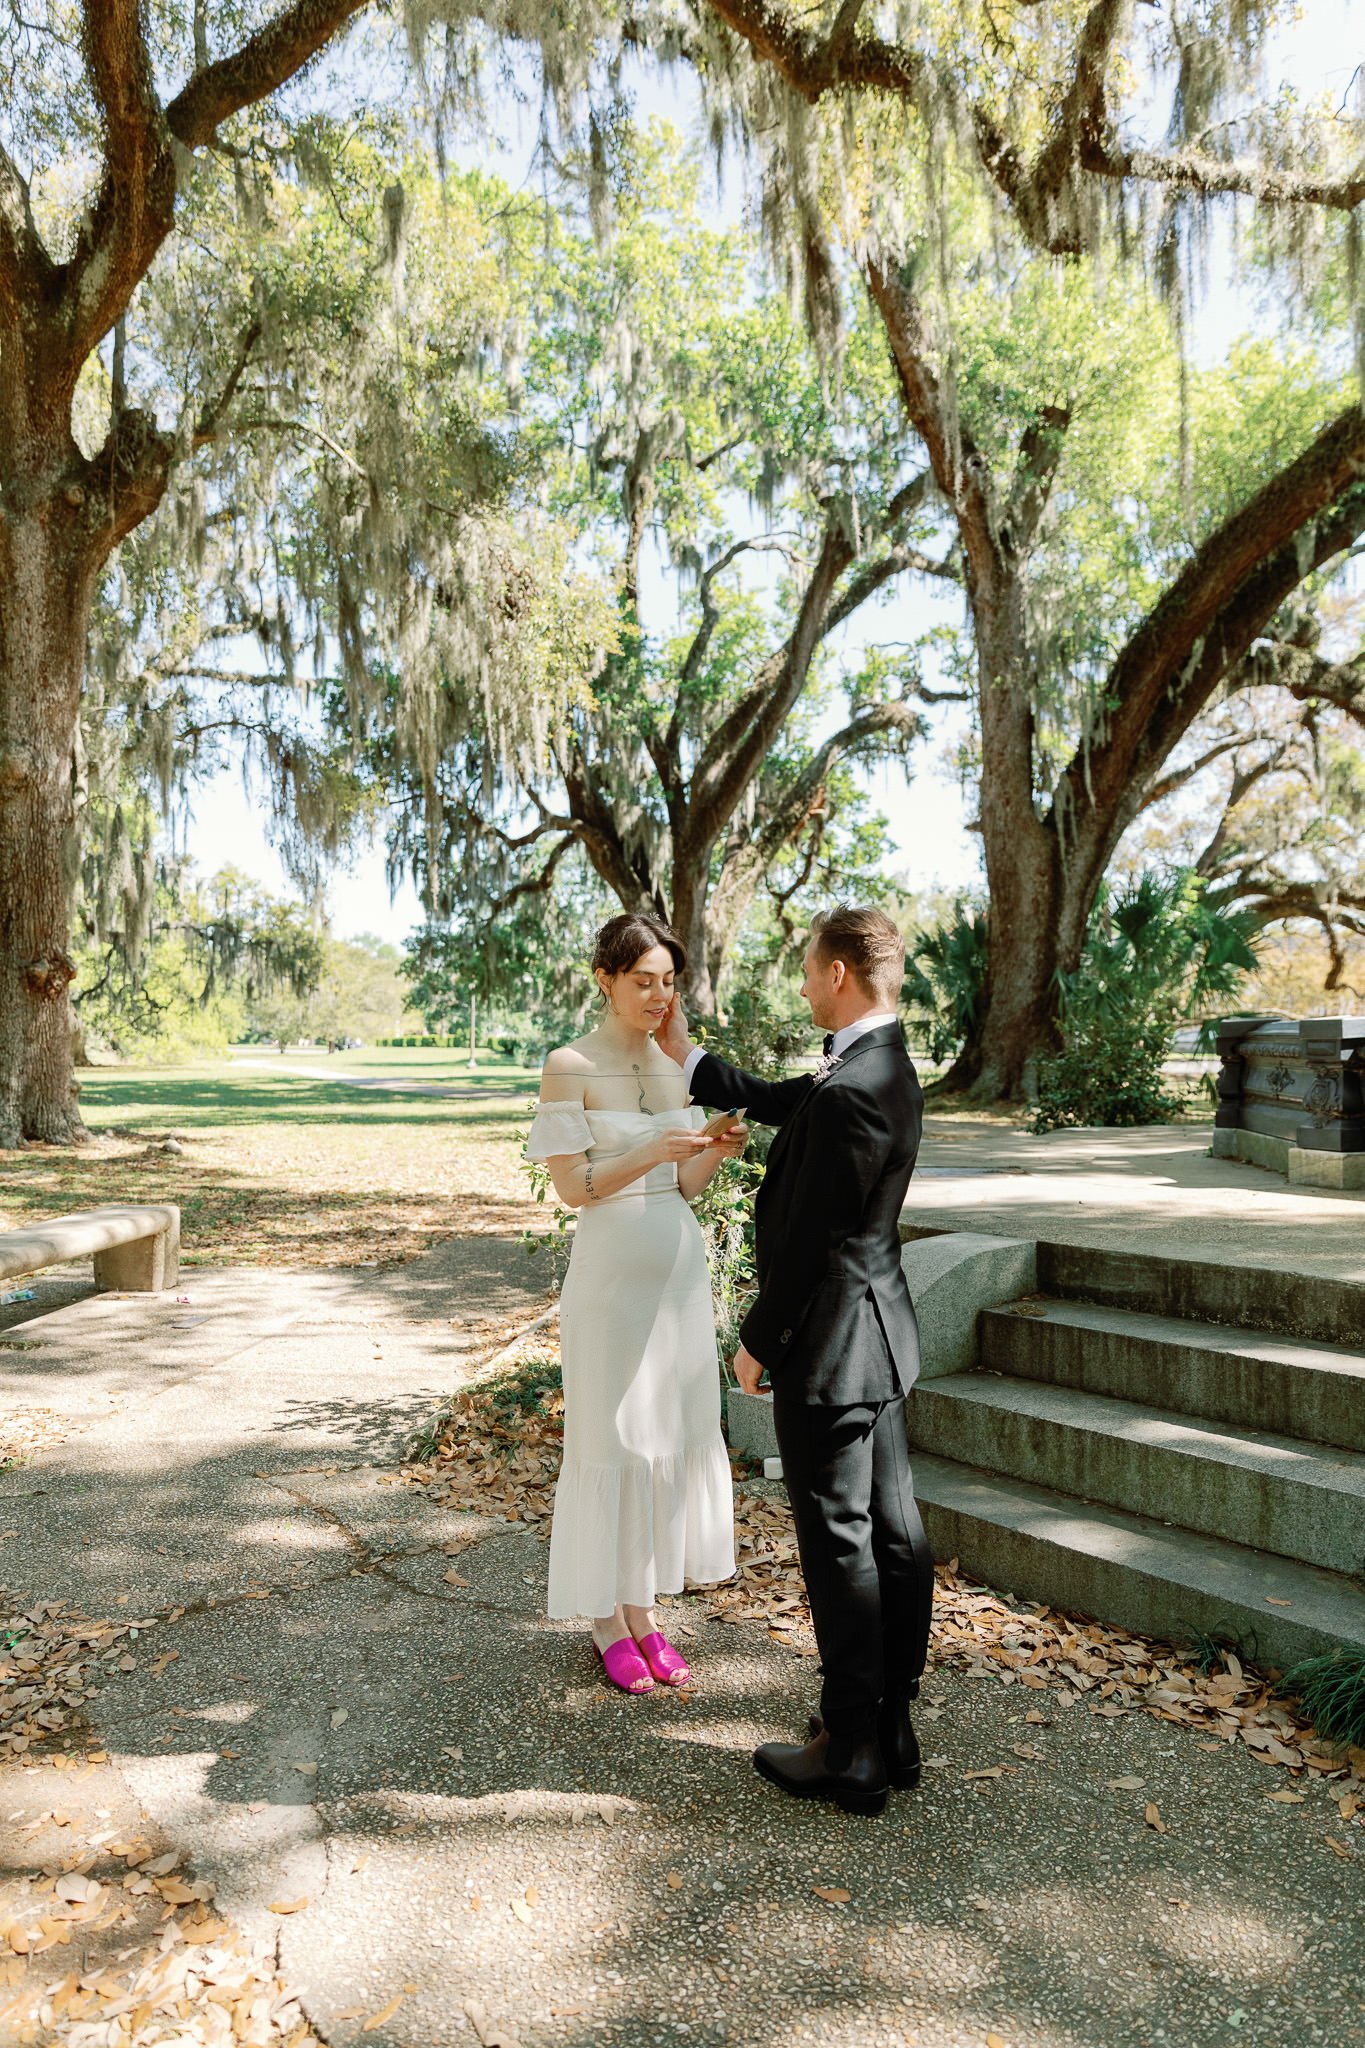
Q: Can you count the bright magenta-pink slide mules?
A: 2